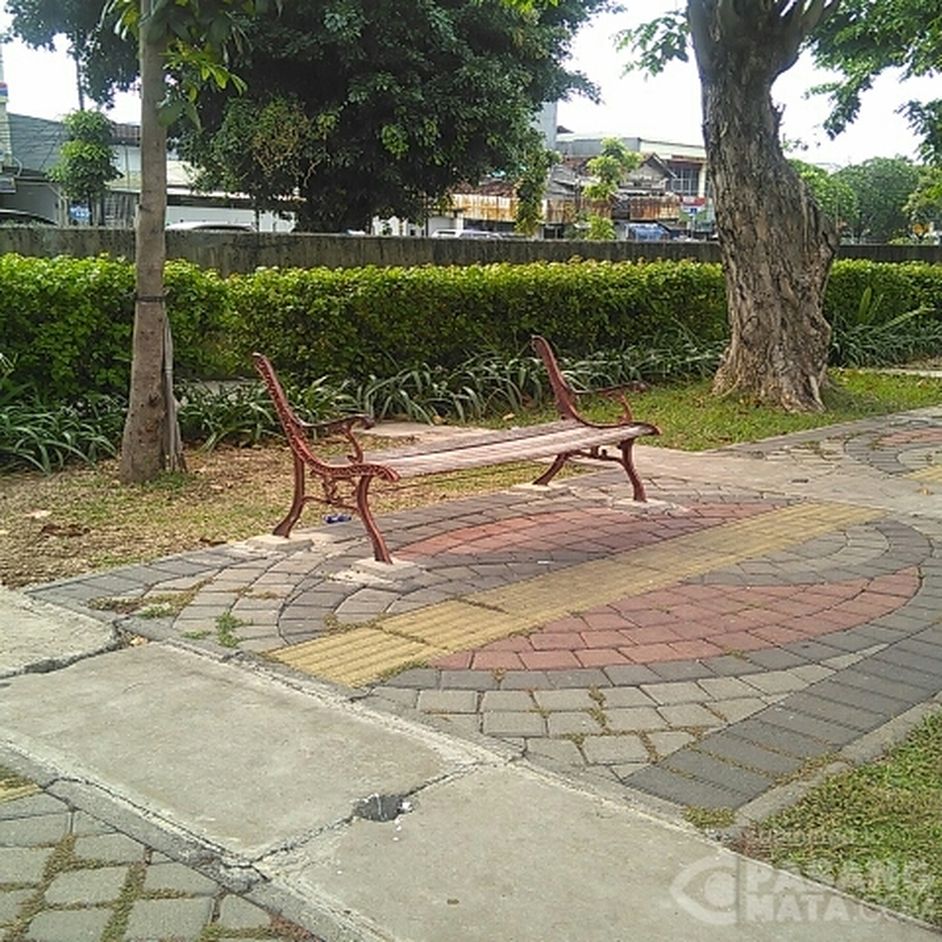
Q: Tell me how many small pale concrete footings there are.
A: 4